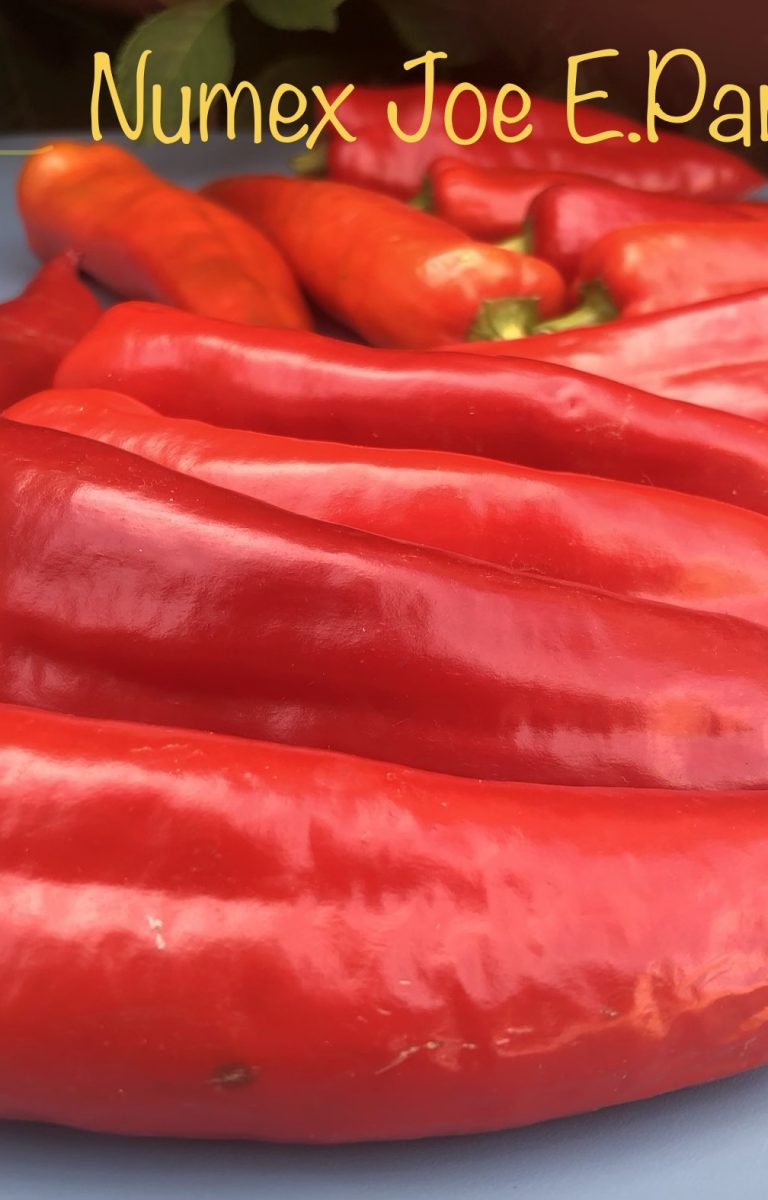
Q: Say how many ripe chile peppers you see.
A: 12